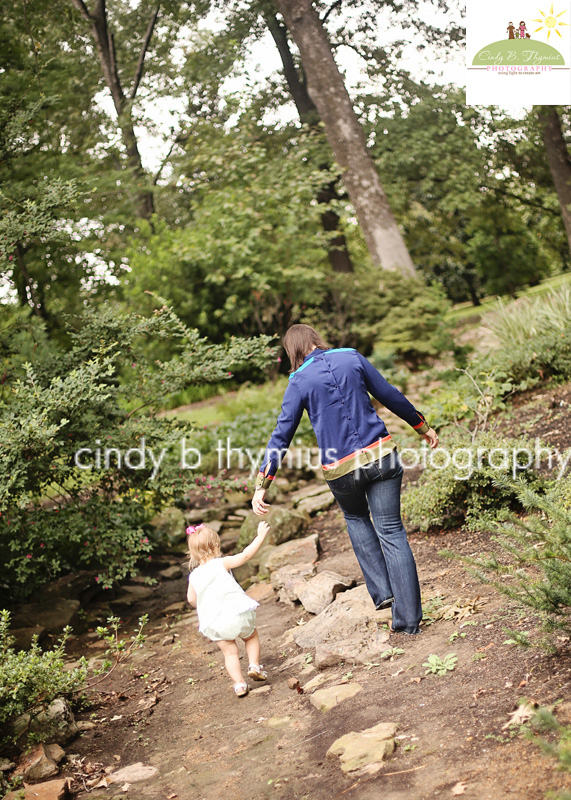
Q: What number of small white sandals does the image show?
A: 2